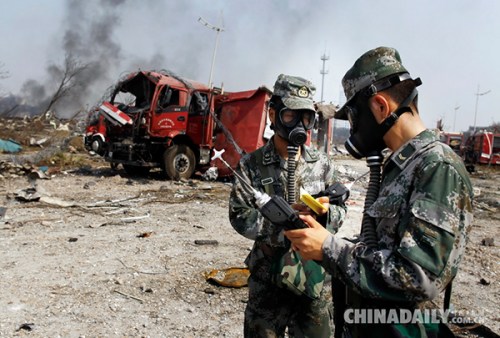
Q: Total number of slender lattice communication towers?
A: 1